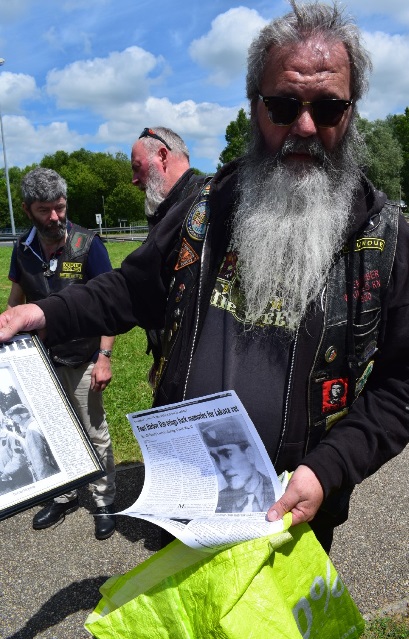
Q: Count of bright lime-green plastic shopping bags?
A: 1